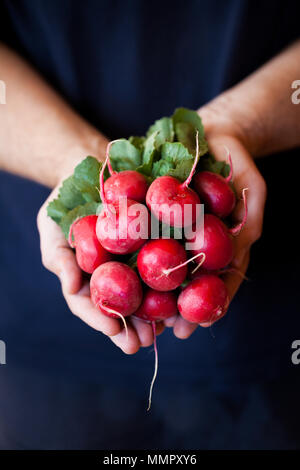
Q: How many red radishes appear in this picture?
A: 10